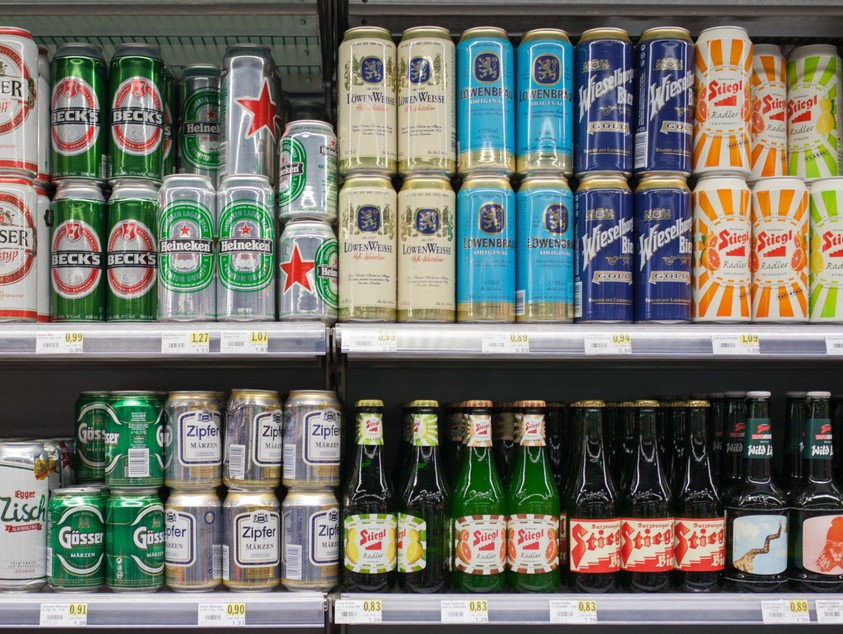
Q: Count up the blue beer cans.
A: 8